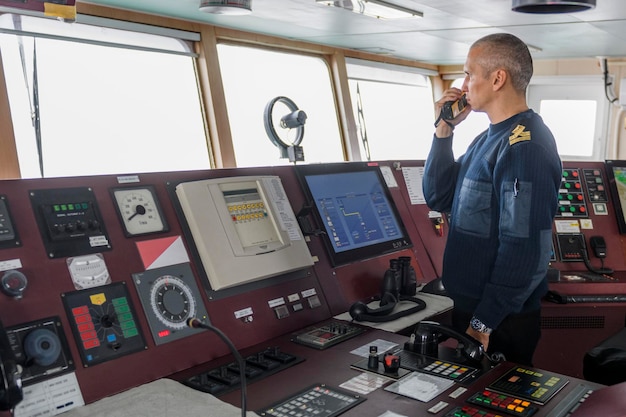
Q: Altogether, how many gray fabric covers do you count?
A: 2